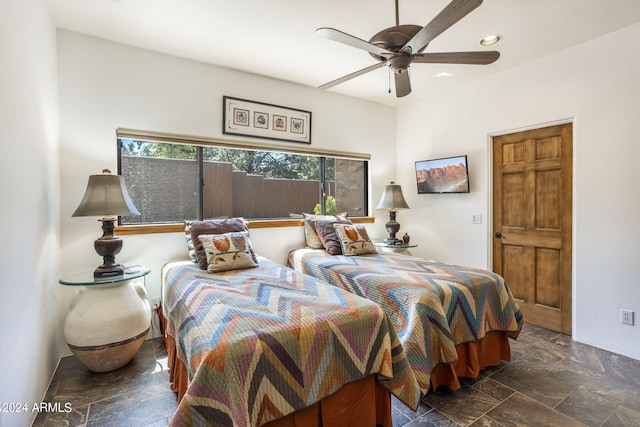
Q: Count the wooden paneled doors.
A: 1